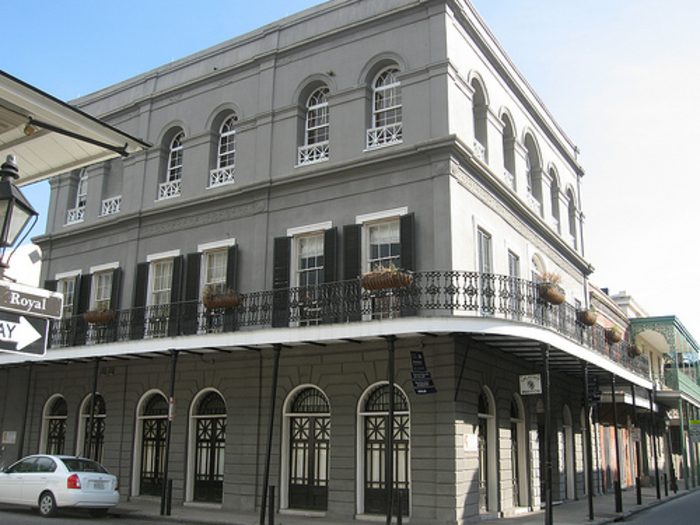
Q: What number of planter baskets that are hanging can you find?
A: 7